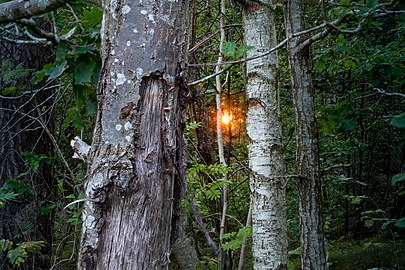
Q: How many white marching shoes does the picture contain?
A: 0